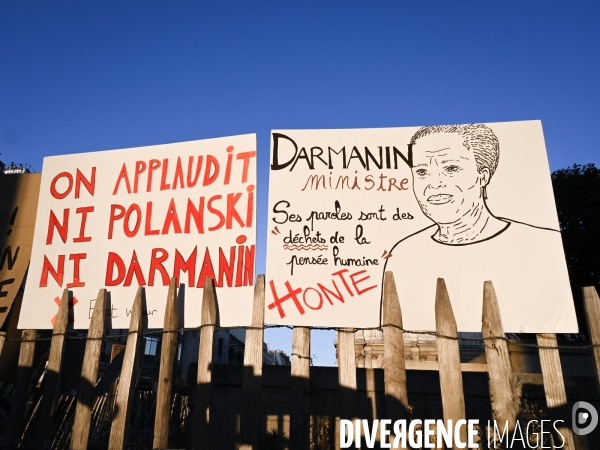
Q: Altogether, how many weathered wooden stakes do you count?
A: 15